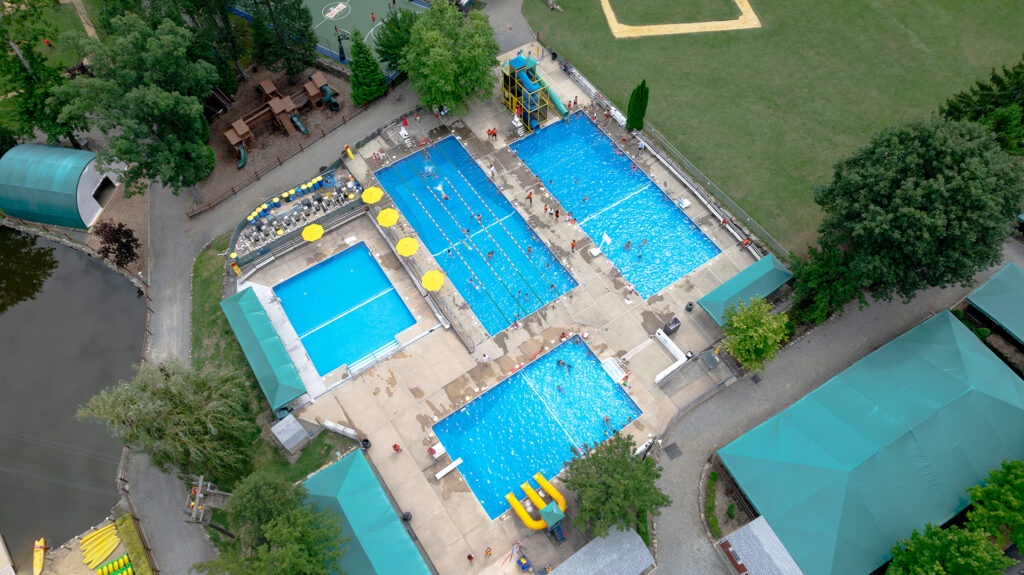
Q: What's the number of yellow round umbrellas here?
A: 5